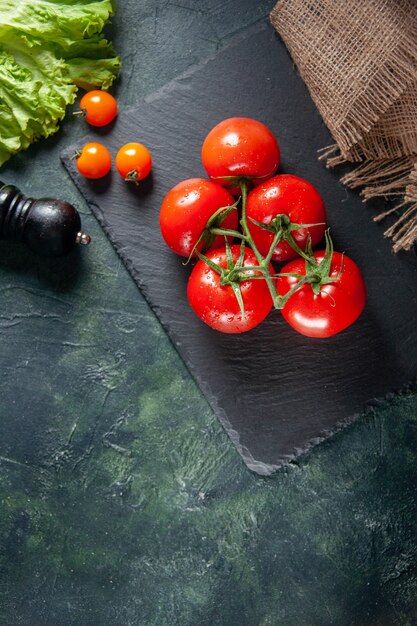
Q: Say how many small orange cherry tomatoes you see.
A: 3